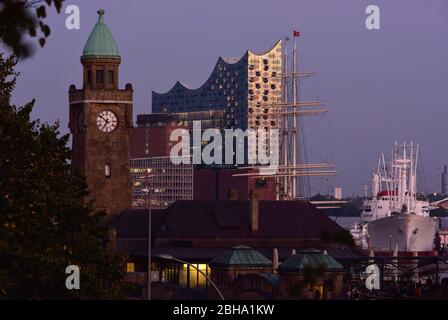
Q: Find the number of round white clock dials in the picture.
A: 1